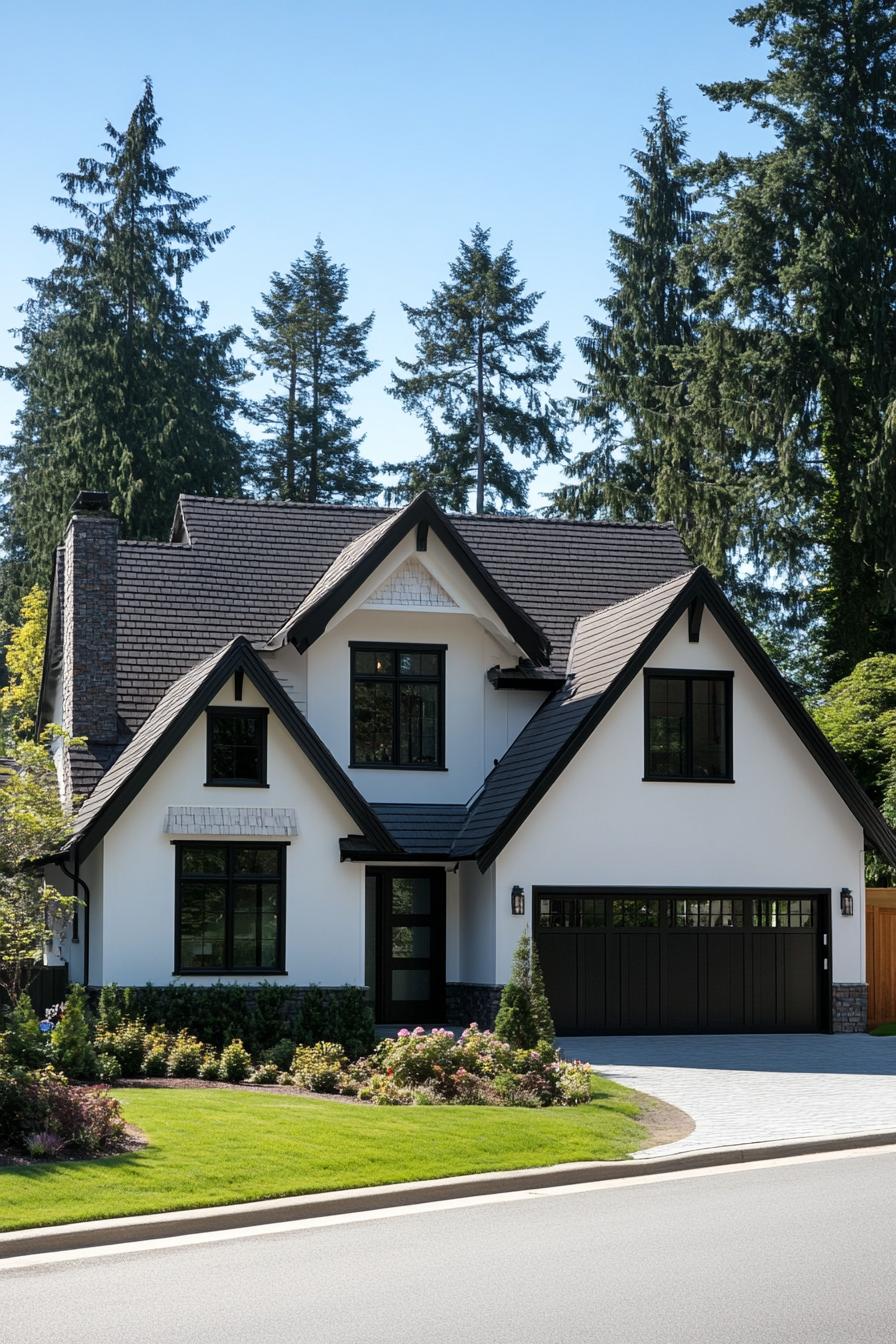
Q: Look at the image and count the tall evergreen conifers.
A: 5